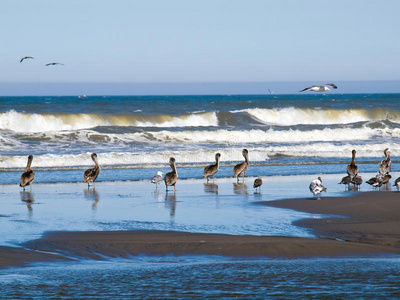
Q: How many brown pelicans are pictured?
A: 7